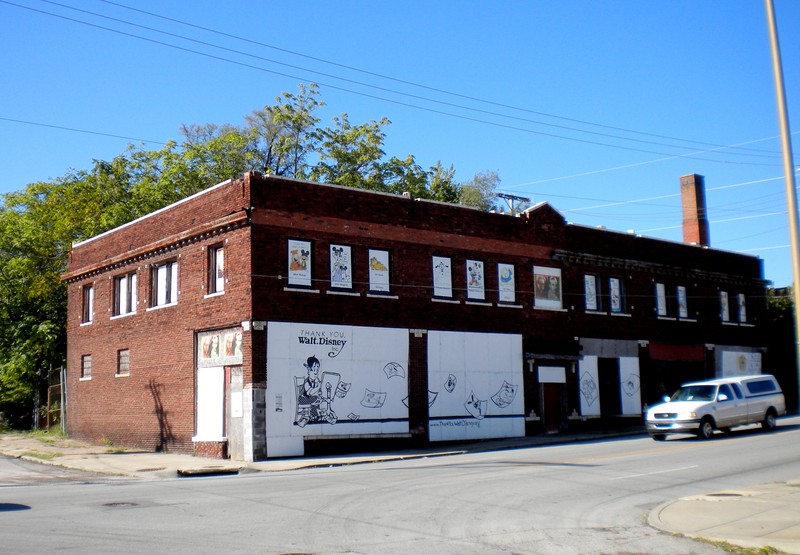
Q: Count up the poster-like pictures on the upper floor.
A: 13